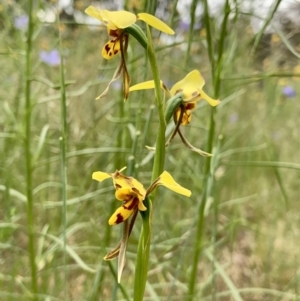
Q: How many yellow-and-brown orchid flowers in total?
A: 3